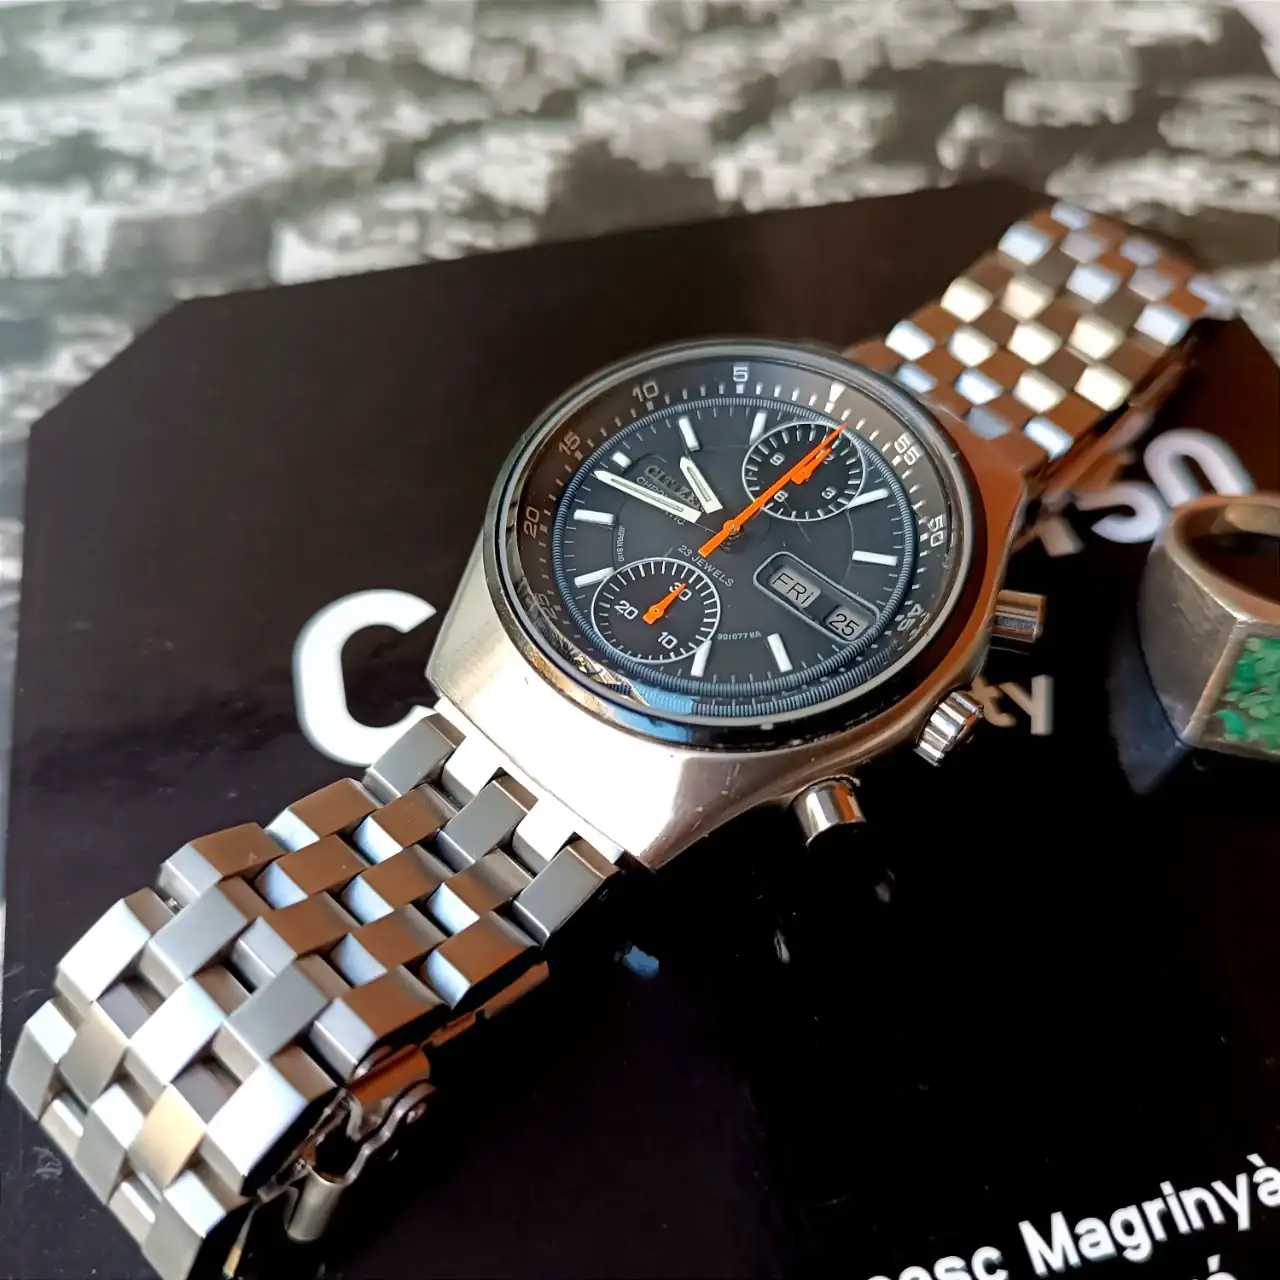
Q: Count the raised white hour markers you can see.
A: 9